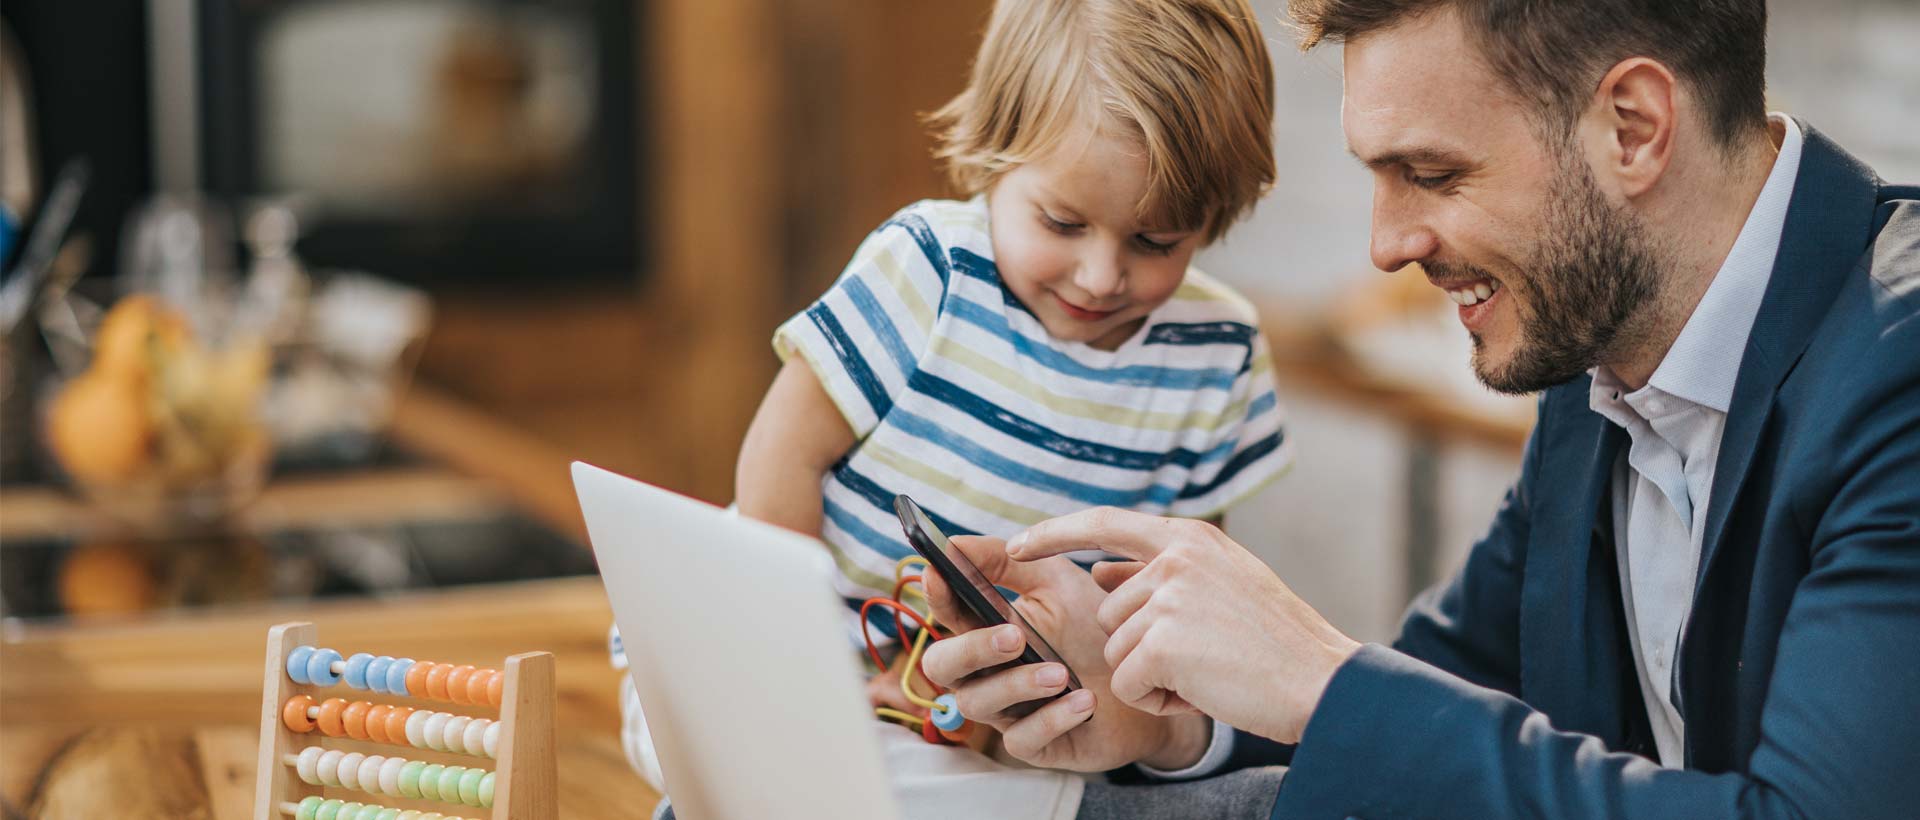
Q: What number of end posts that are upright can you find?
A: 2